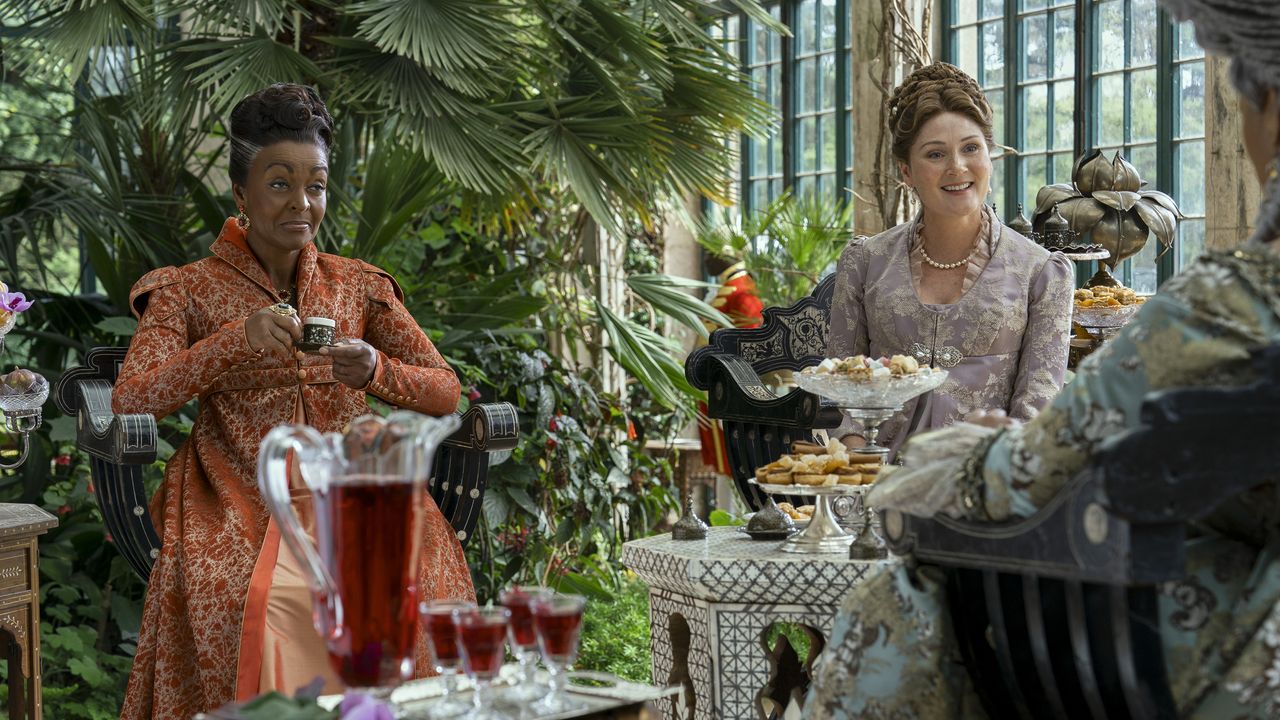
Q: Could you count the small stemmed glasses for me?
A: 4